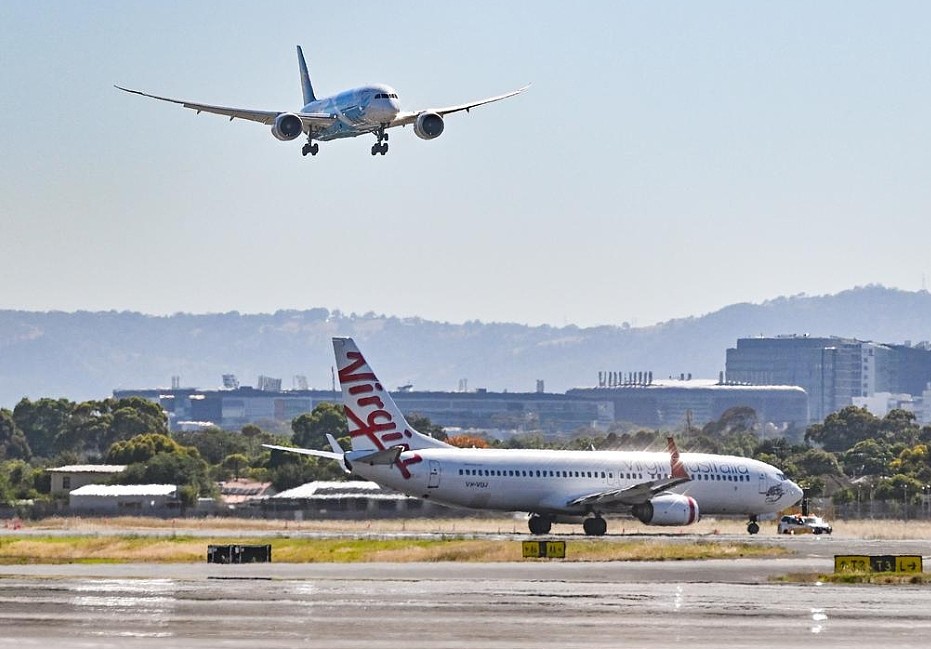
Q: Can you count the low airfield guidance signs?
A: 3